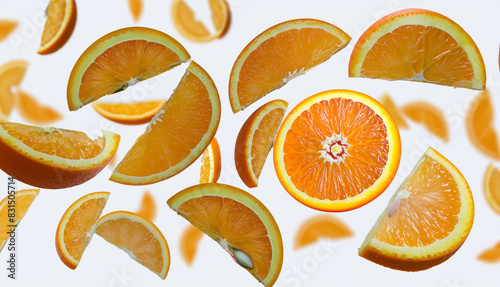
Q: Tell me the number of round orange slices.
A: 1